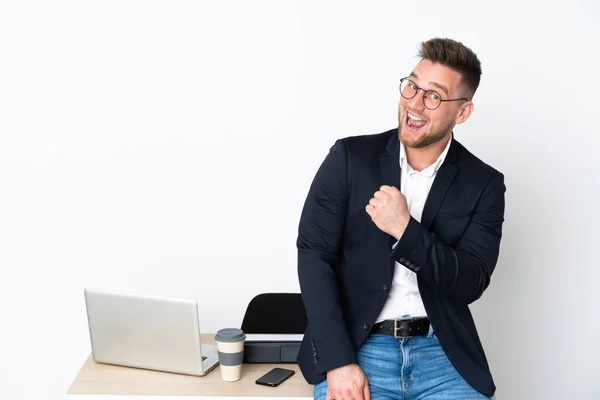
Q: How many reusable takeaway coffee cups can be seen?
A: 1